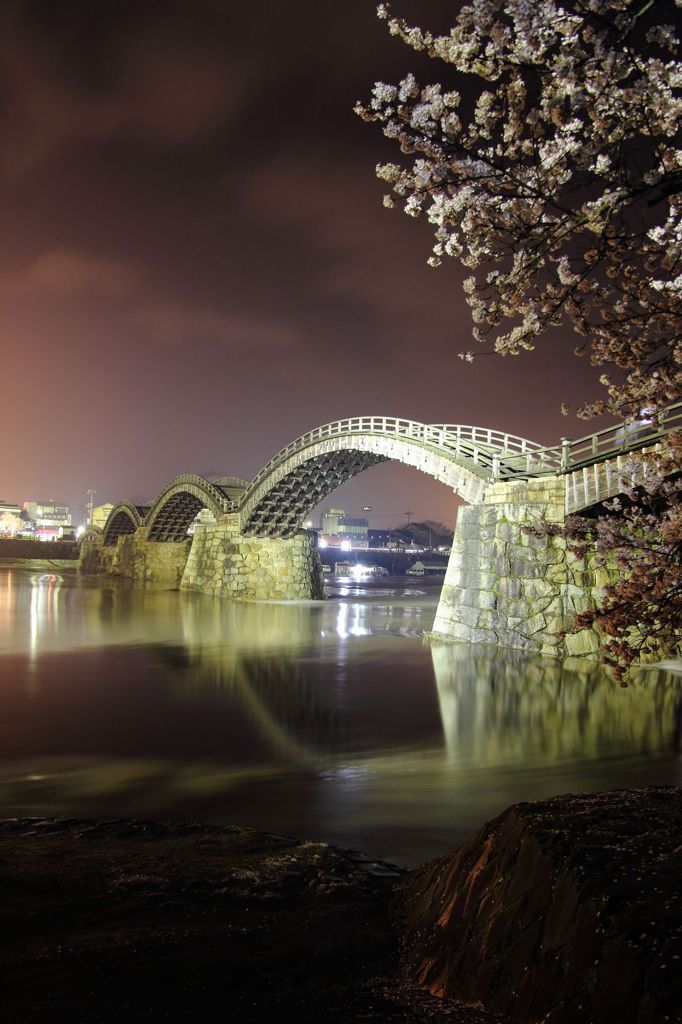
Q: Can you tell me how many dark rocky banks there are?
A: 2